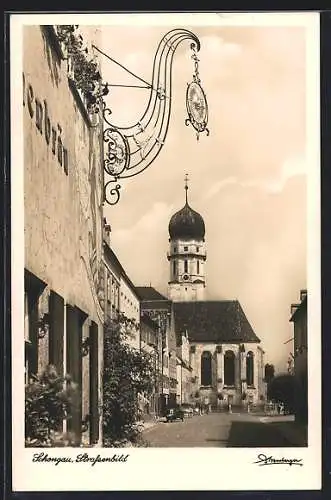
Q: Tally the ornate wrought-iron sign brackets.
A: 1